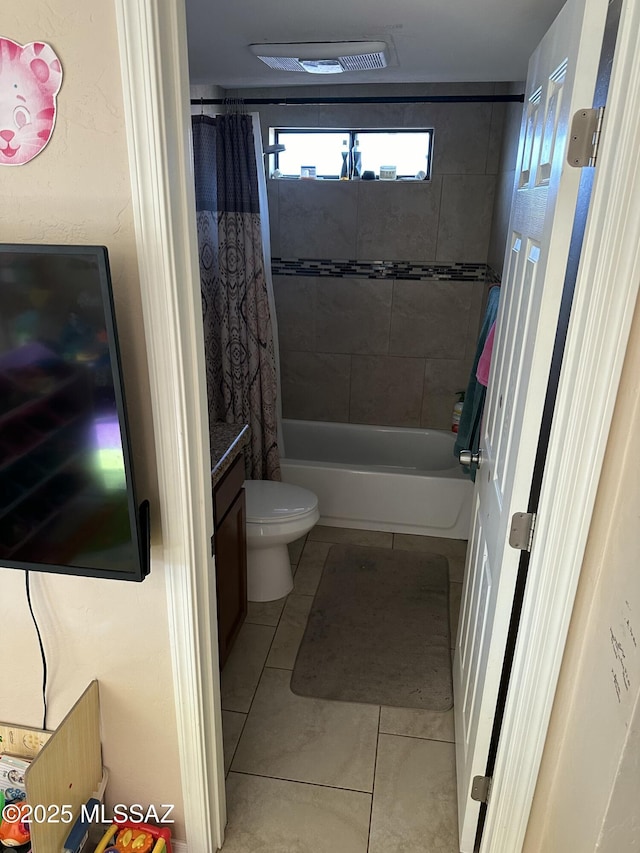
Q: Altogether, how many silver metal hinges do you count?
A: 3